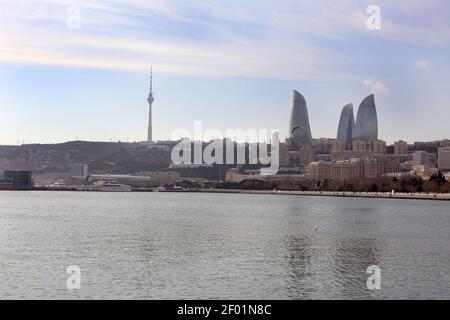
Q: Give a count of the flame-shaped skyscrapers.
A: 3